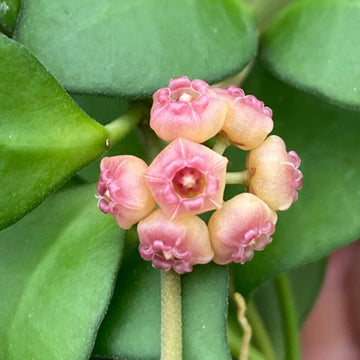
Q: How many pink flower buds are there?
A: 7